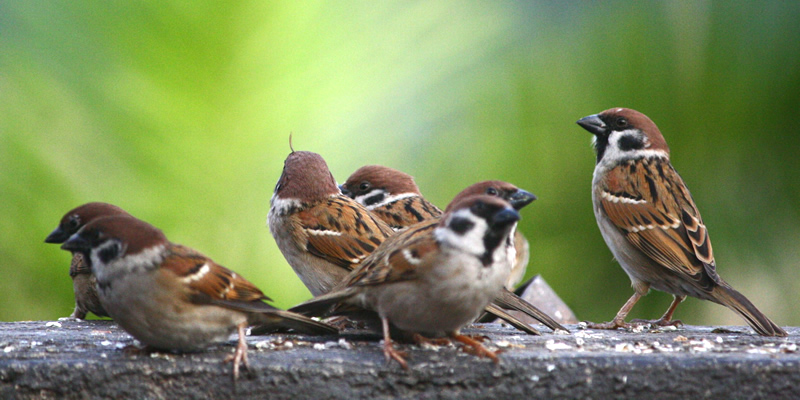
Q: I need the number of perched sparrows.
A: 7